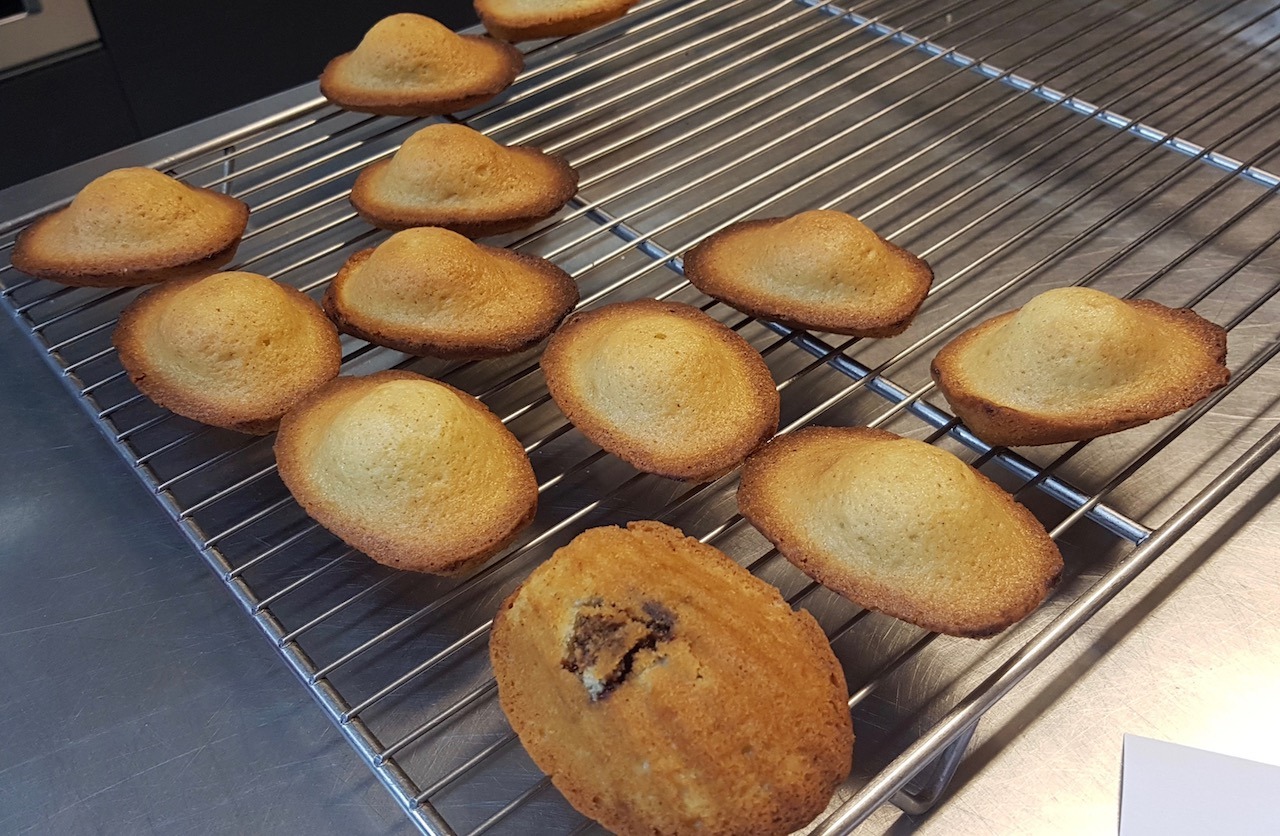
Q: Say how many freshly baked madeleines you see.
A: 12